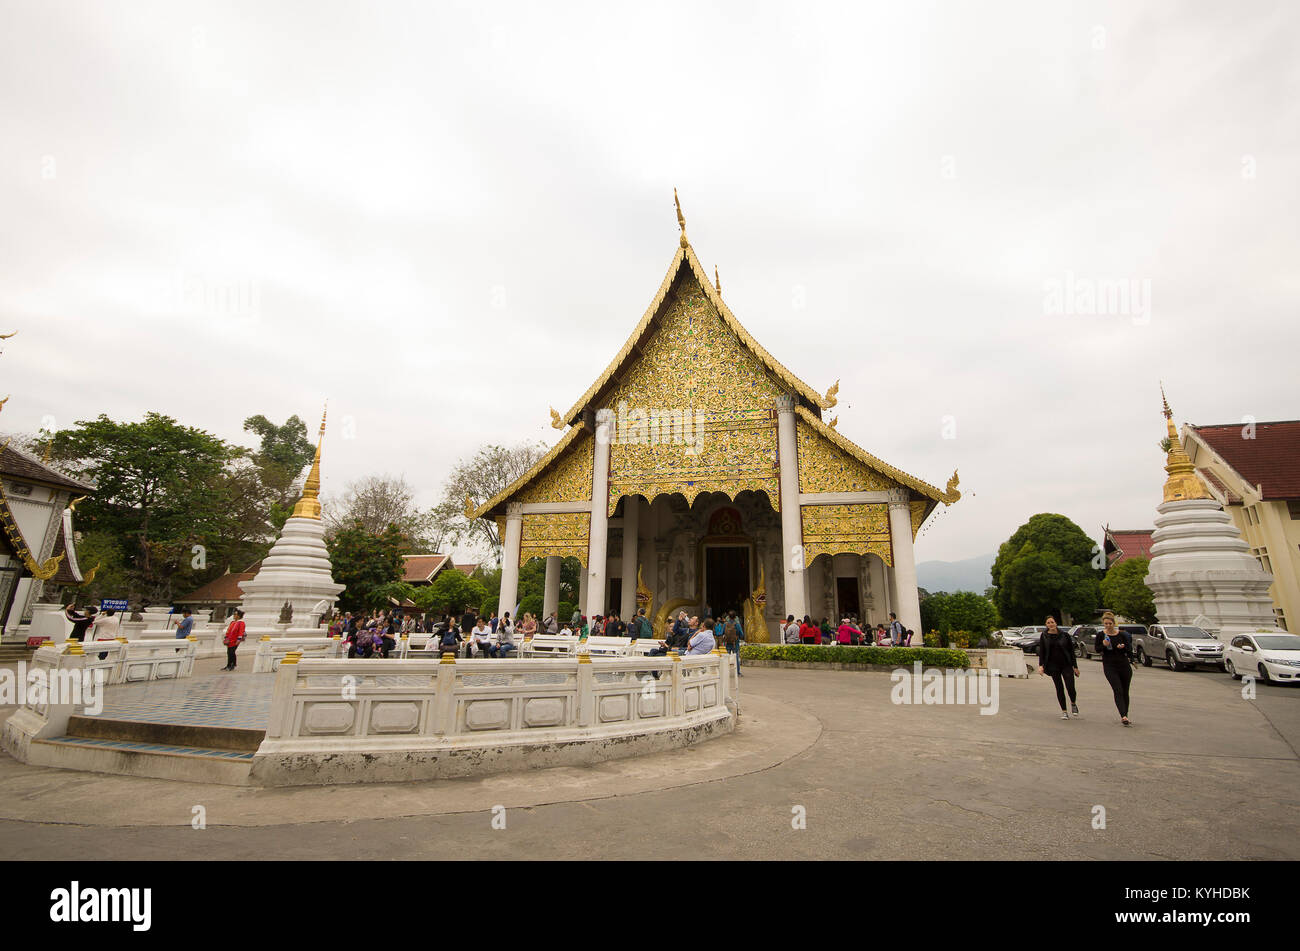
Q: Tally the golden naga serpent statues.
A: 2